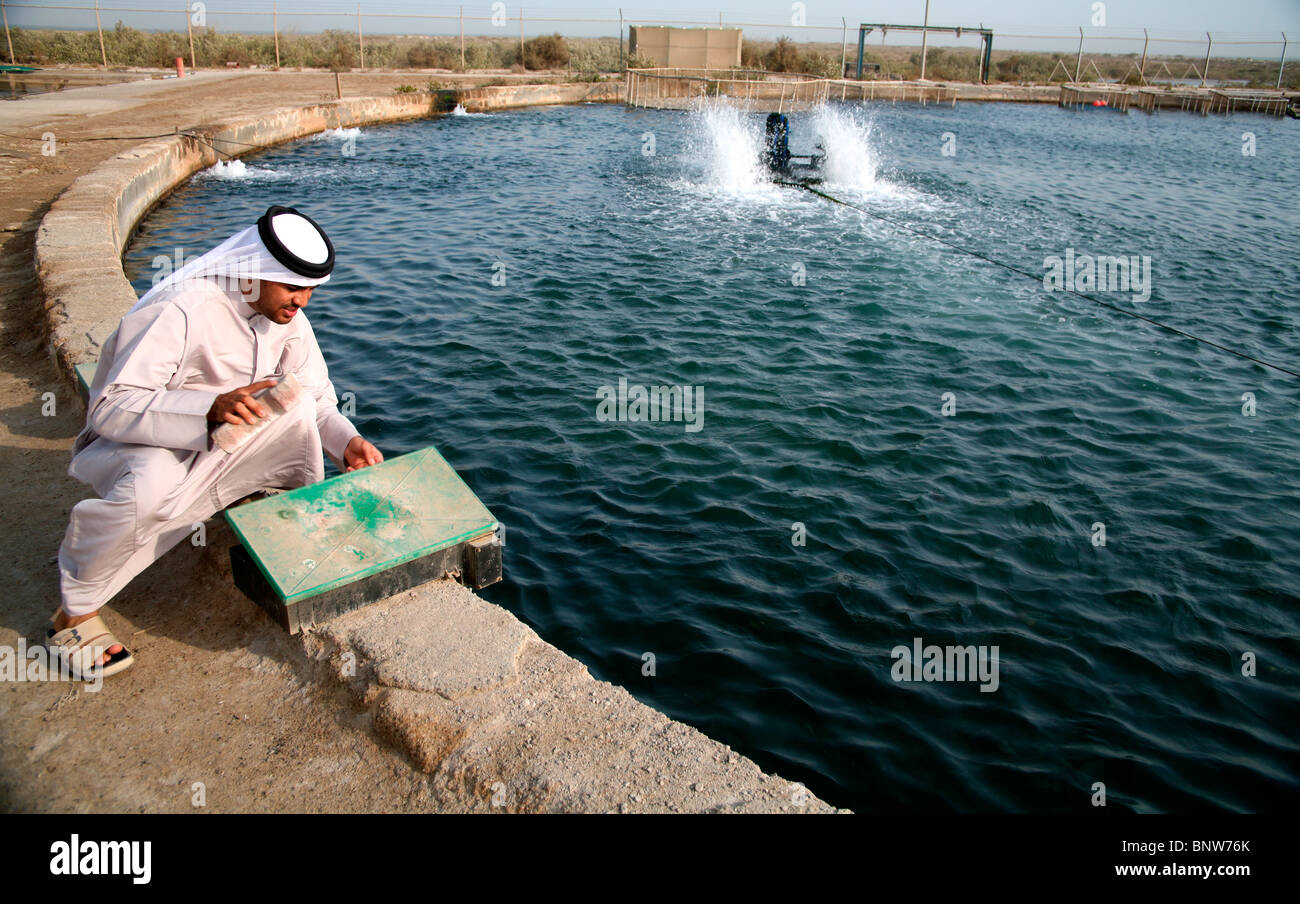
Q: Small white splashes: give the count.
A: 3